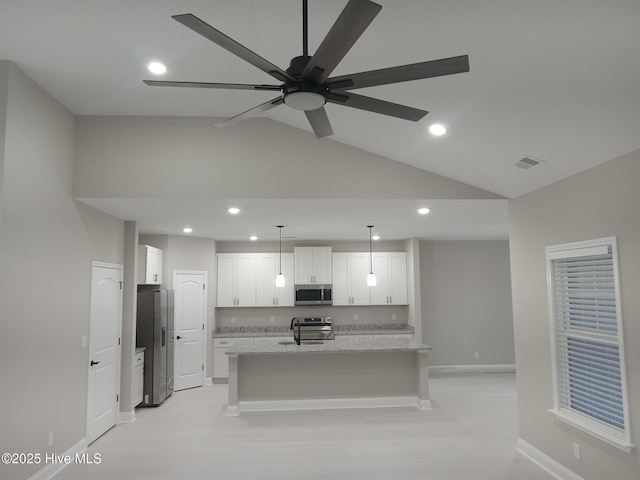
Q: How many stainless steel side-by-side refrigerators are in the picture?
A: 1